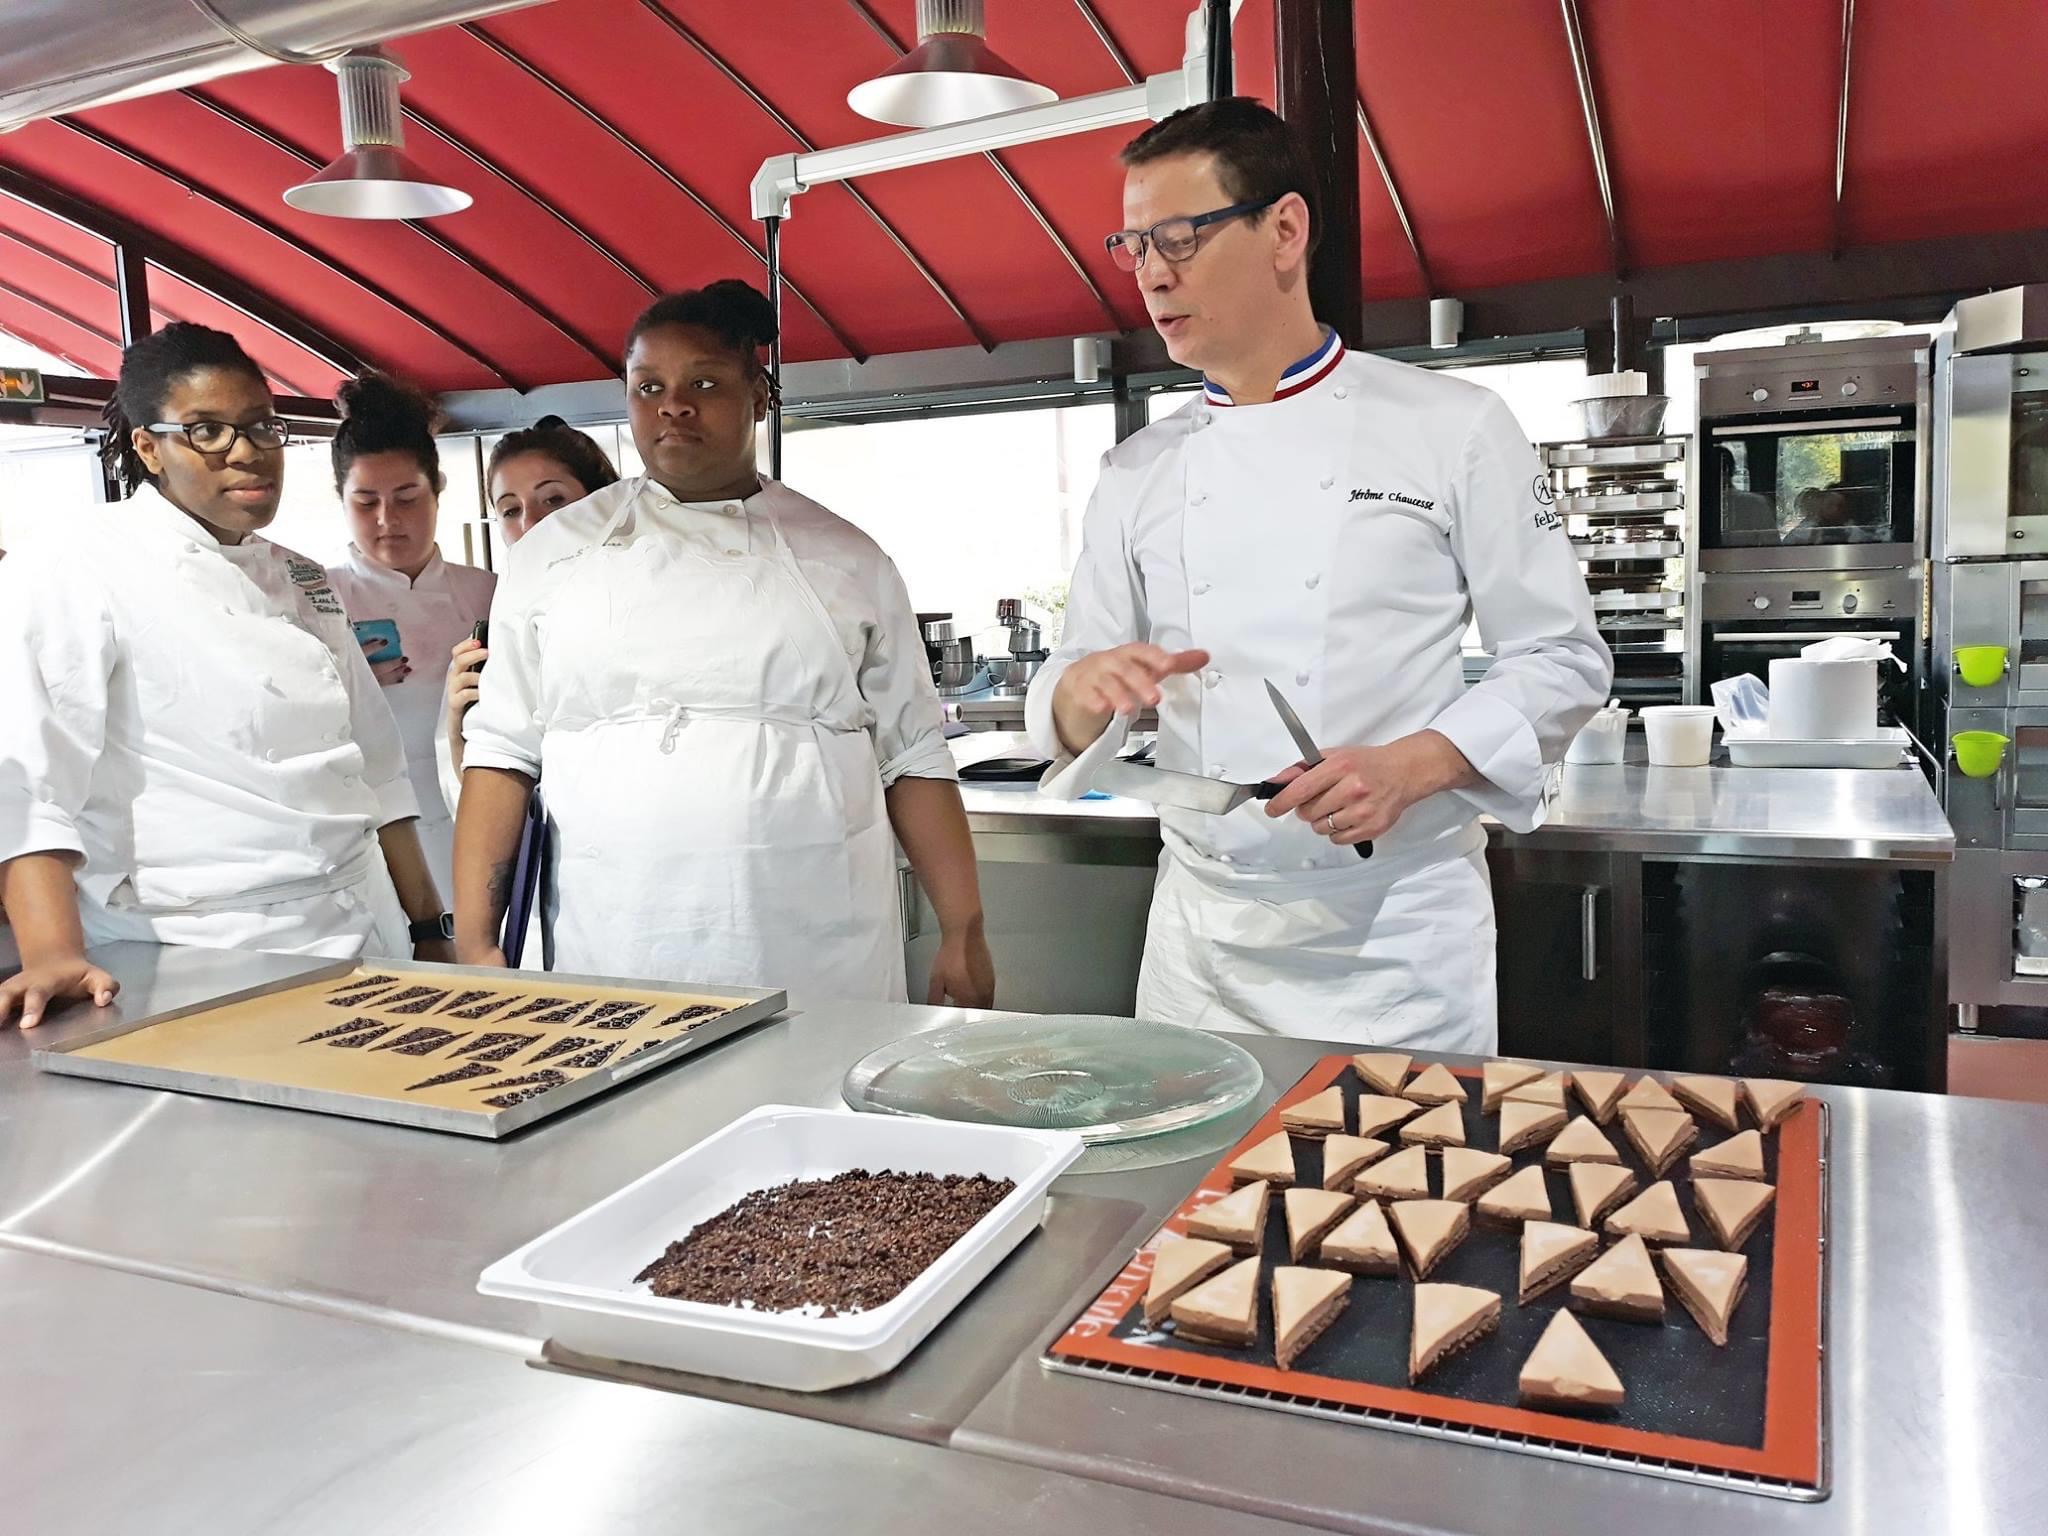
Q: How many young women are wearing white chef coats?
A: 4